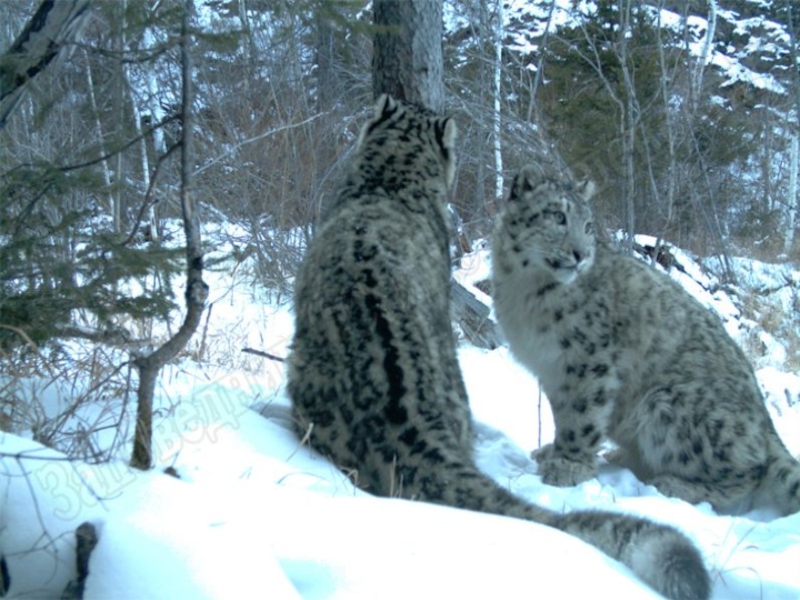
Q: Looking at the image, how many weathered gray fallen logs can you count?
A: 1